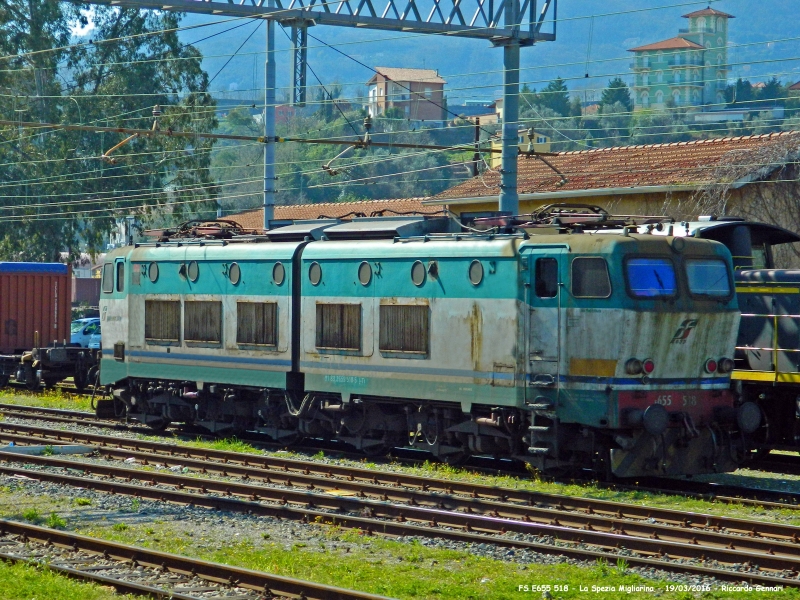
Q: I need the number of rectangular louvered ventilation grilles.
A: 5